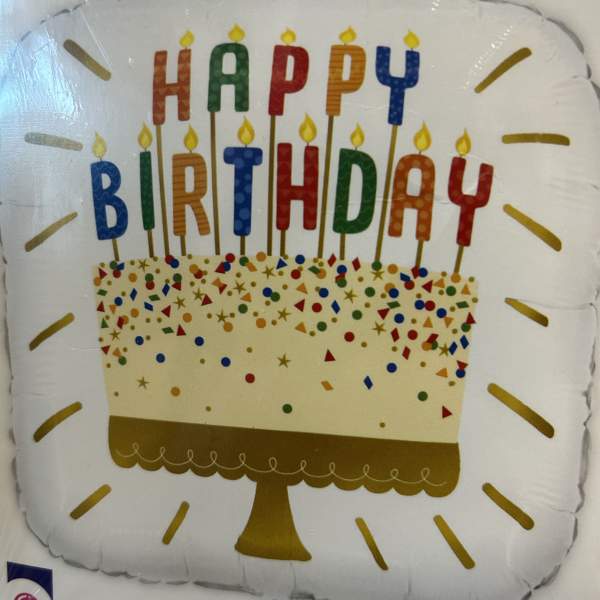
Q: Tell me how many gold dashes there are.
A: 15